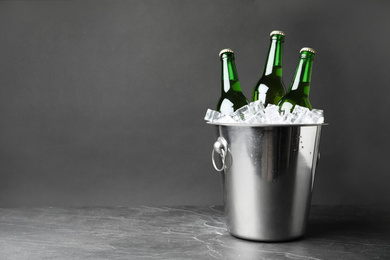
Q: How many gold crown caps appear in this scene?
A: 3